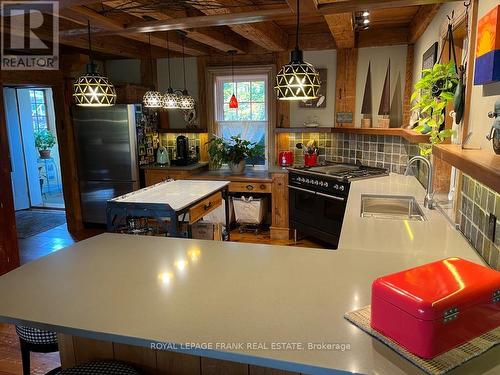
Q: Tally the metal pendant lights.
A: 5